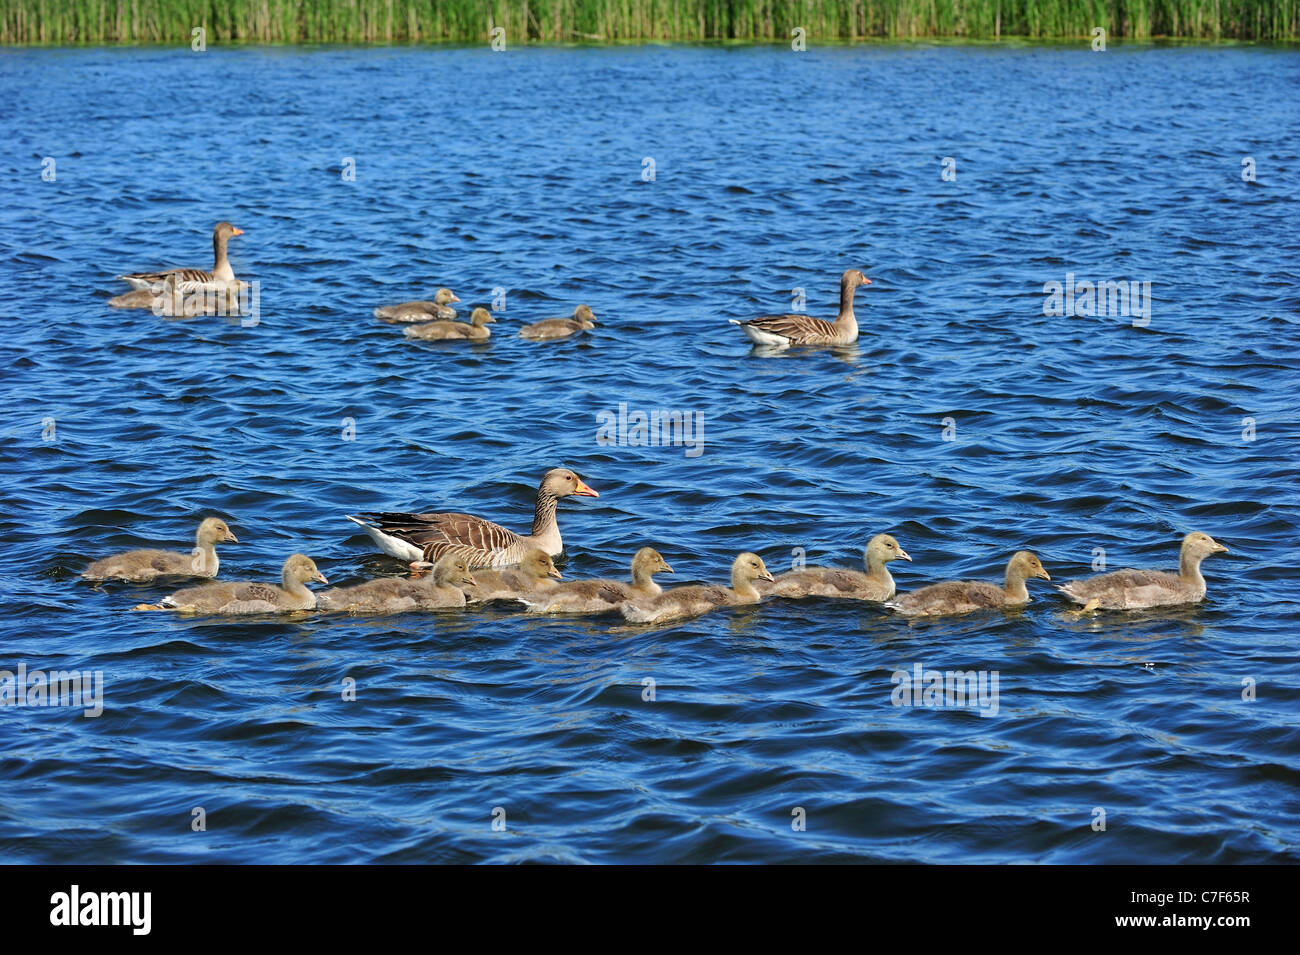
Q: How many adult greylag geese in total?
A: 3